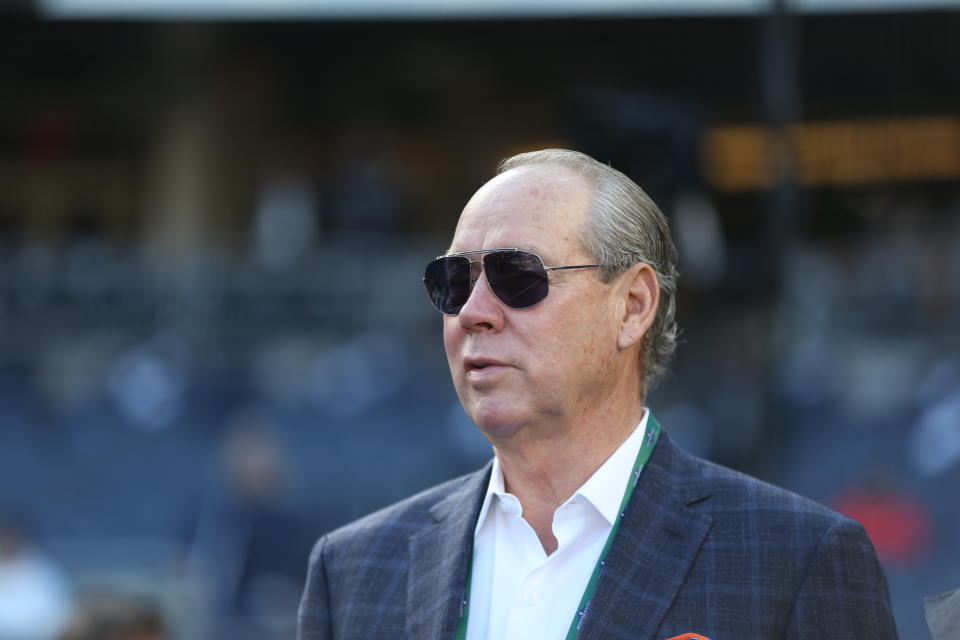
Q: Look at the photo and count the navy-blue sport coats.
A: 1